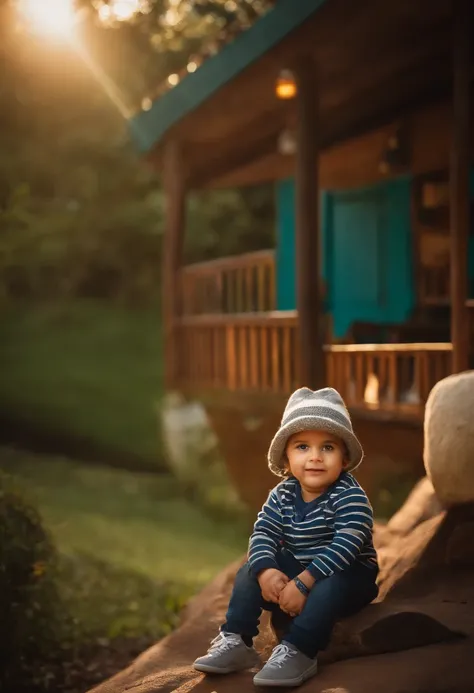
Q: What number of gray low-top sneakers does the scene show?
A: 2